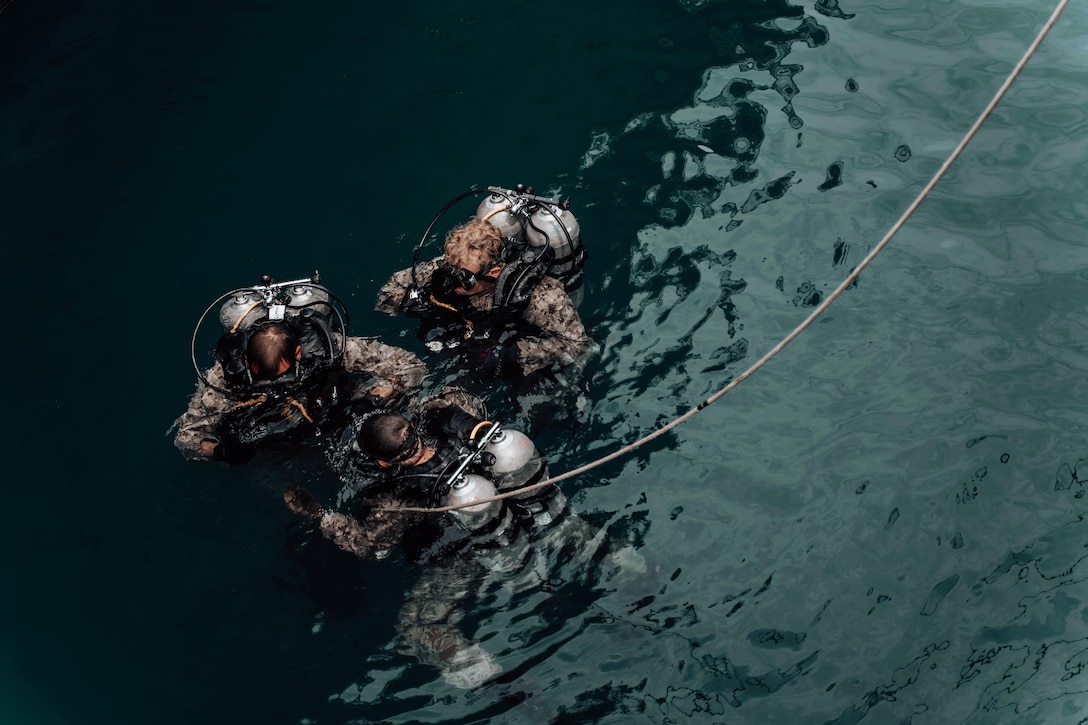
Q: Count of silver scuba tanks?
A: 6